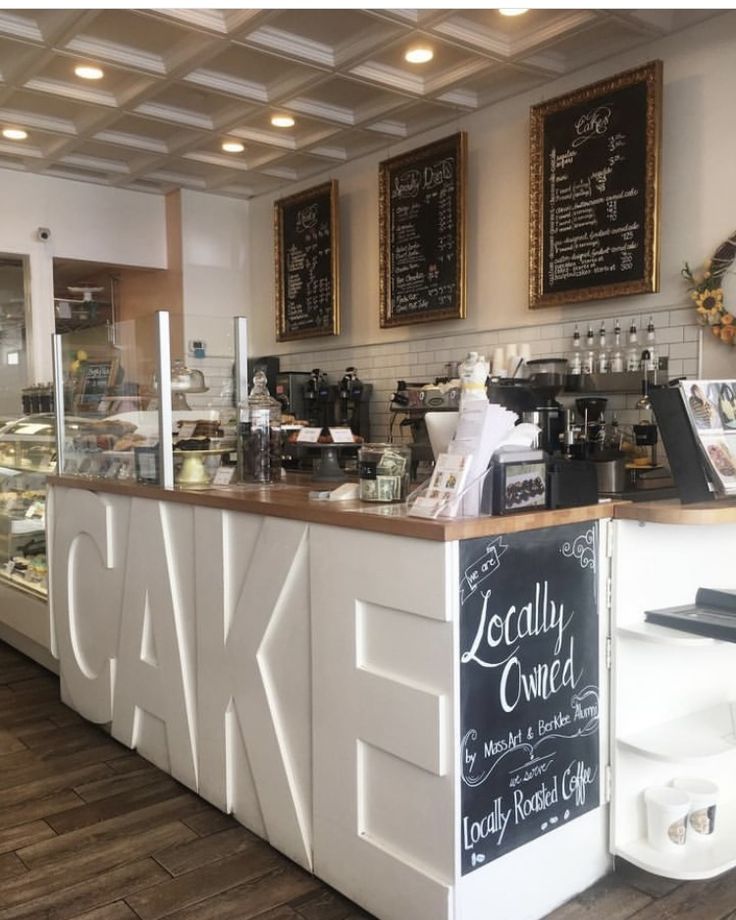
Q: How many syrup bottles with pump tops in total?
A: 6